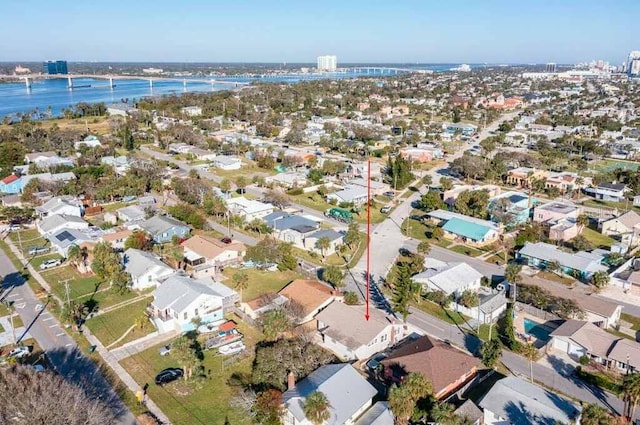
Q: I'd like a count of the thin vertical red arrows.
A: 1